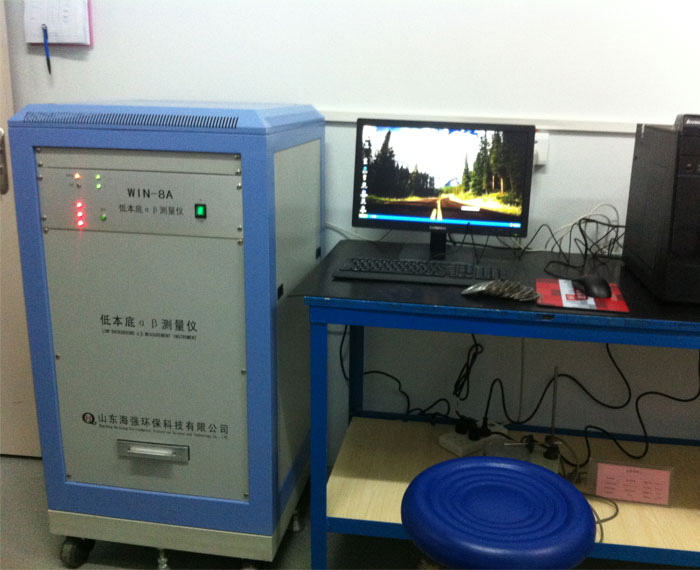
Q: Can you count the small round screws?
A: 14